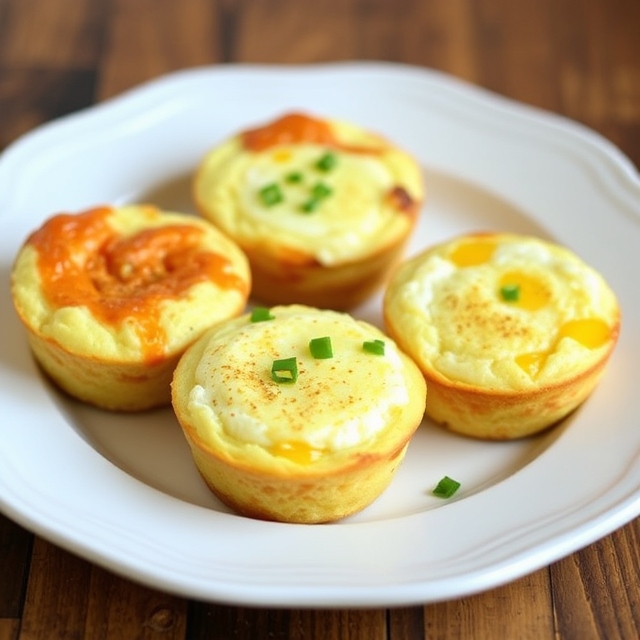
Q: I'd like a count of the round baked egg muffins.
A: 4